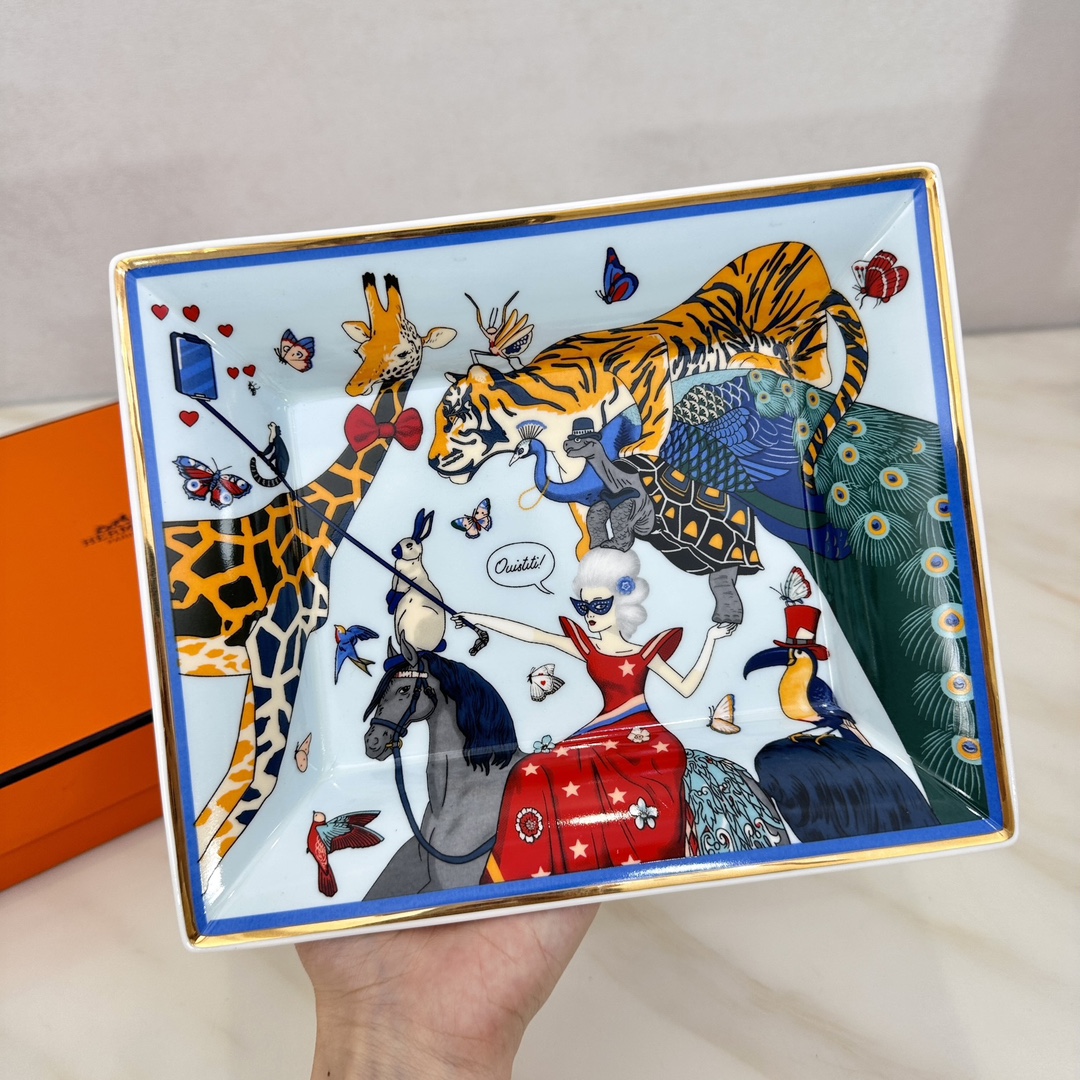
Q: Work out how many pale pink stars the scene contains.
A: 10